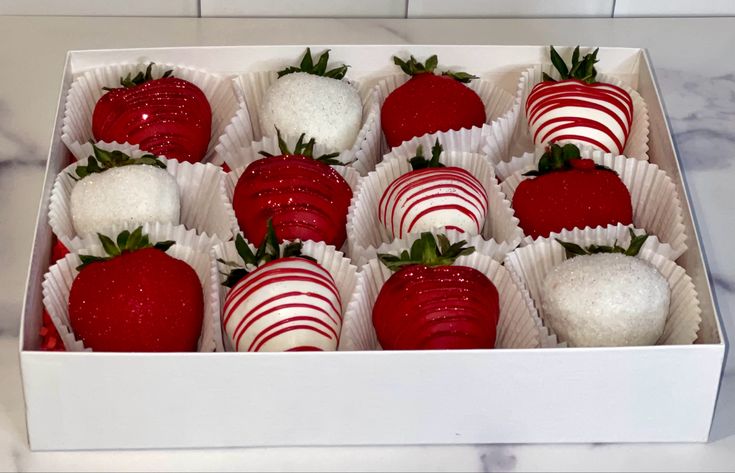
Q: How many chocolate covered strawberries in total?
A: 12